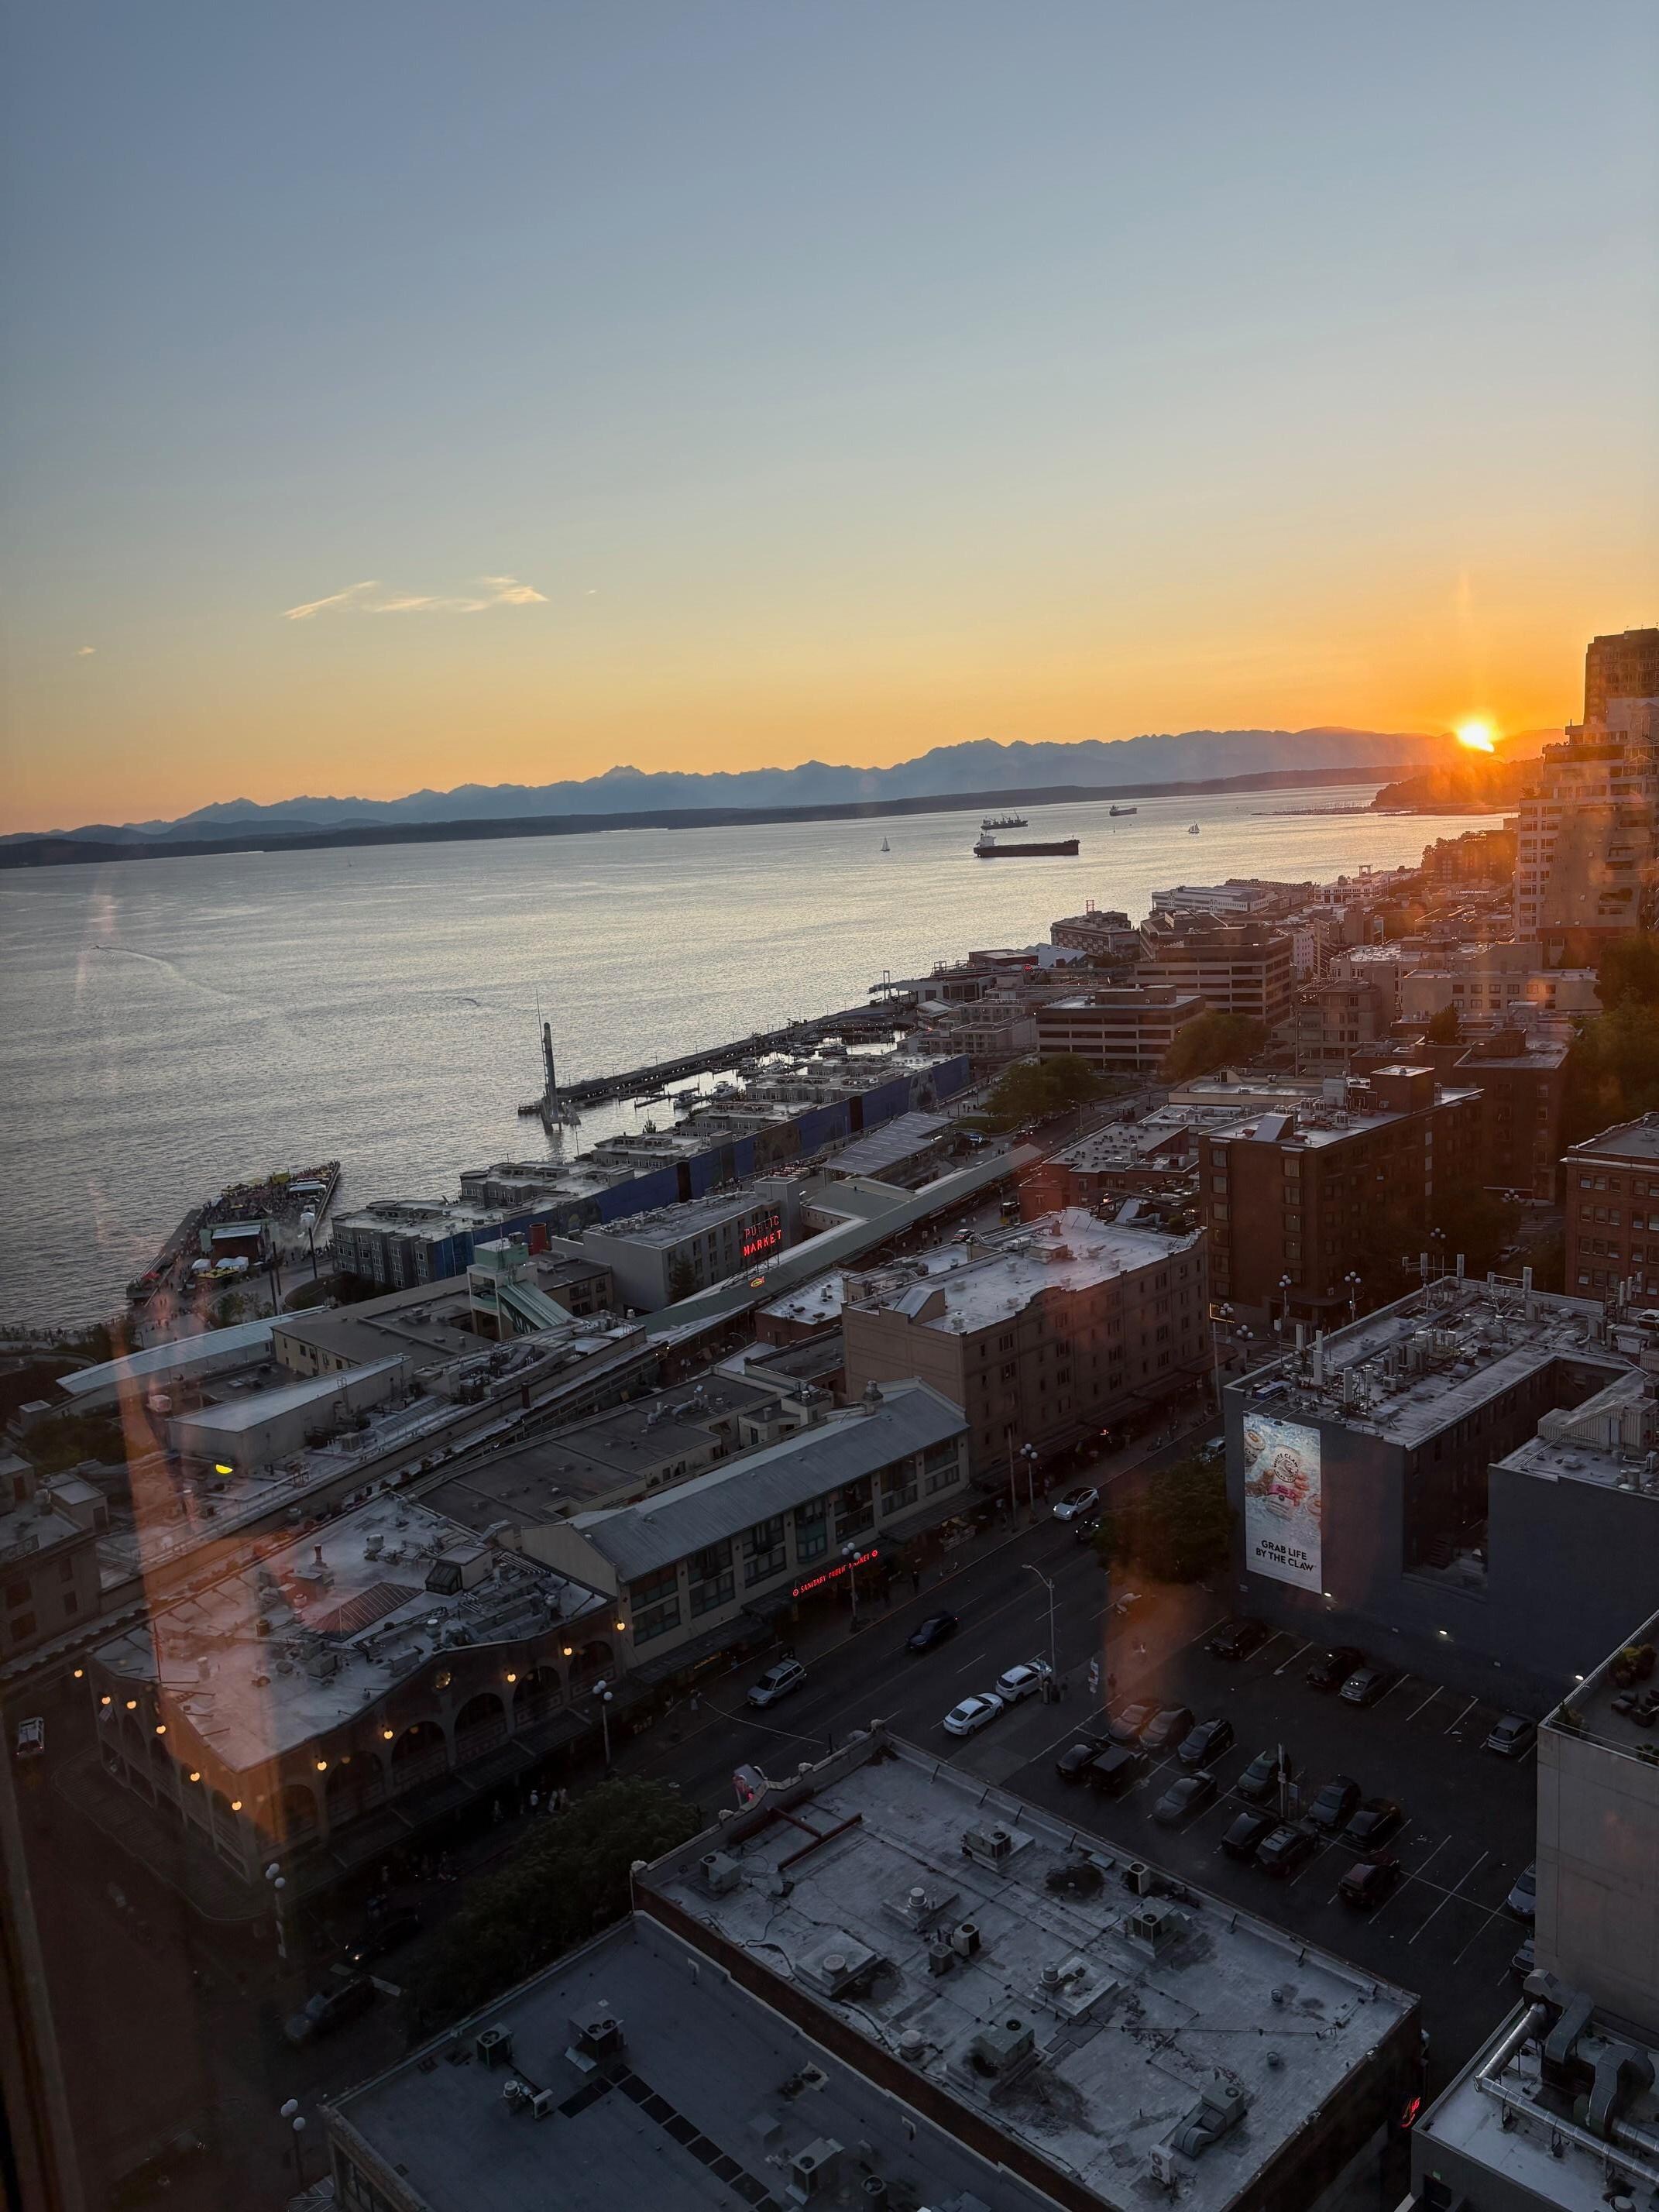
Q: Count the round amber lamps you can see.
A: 11